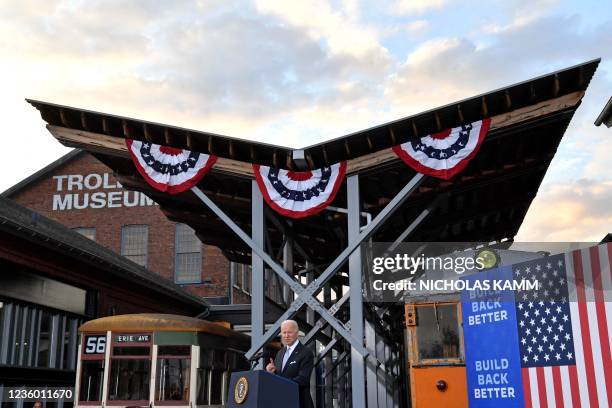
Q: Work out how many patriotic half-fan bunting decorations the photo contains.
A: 3